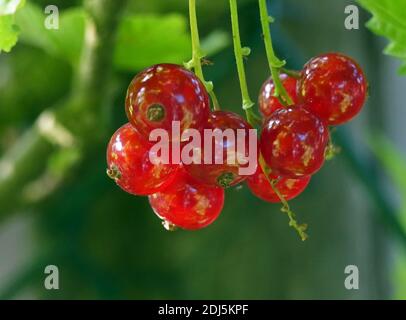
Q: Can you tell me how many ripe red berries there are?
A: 8